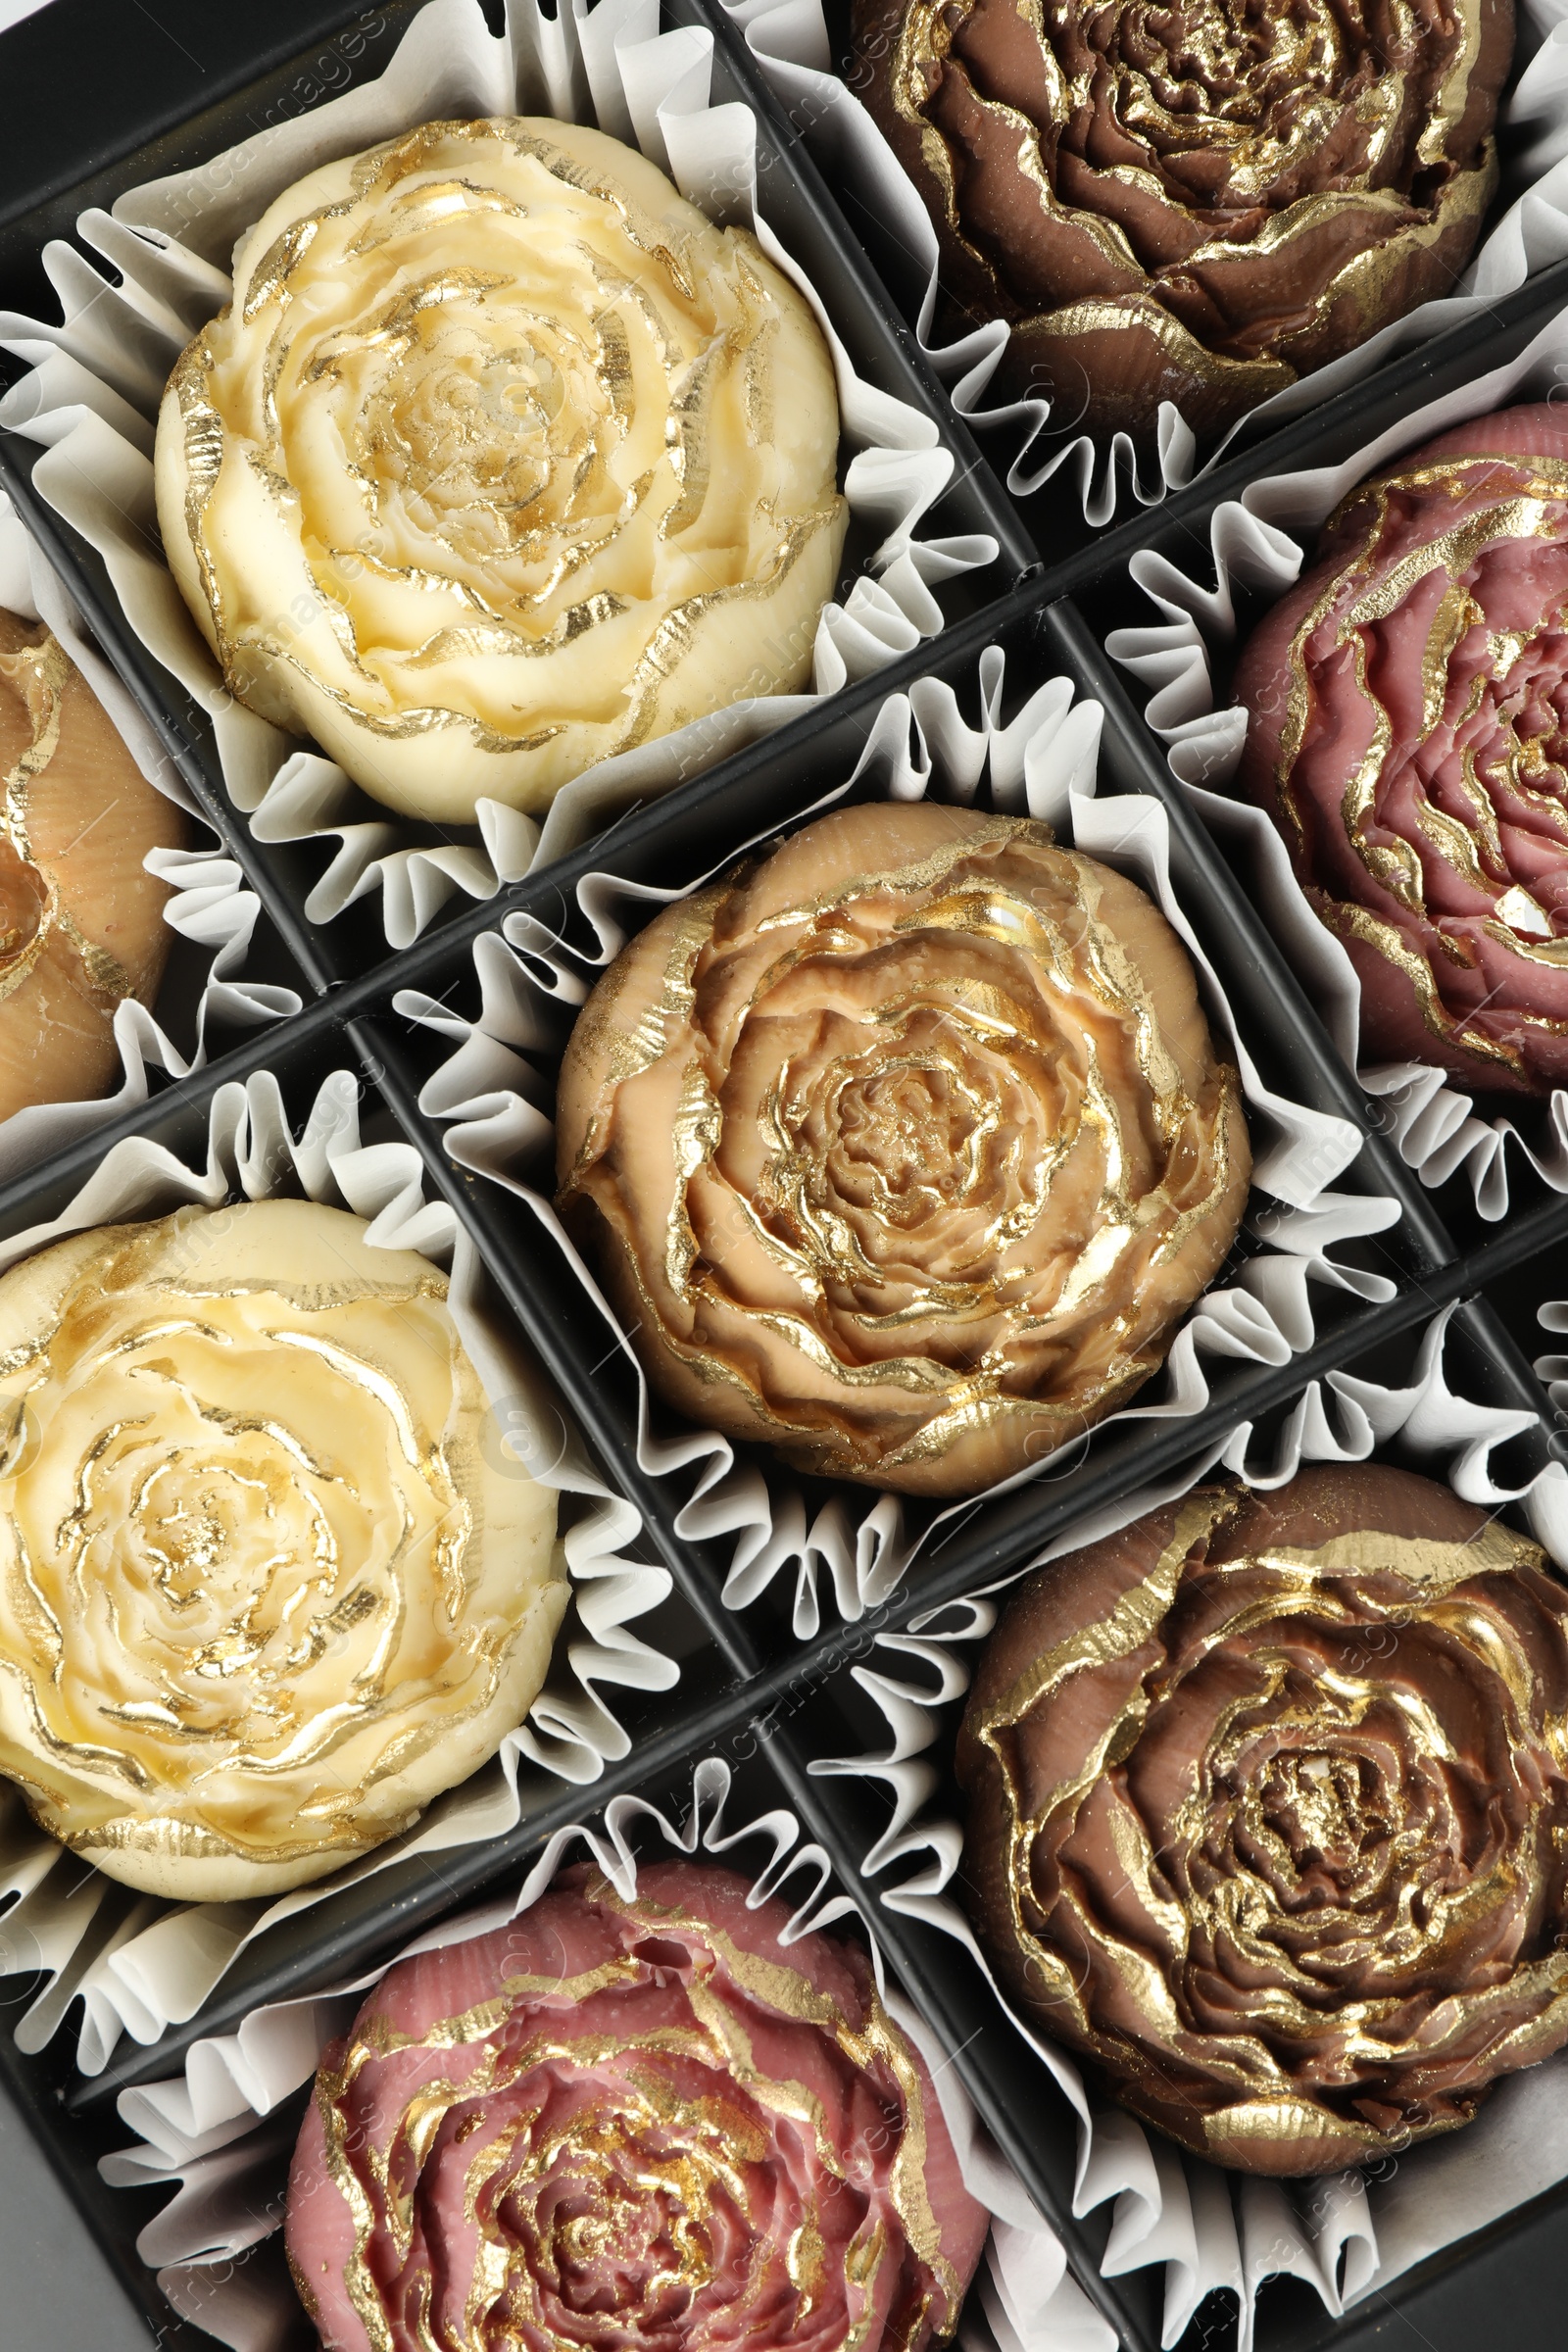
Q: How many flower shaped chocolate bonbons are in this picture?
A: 8